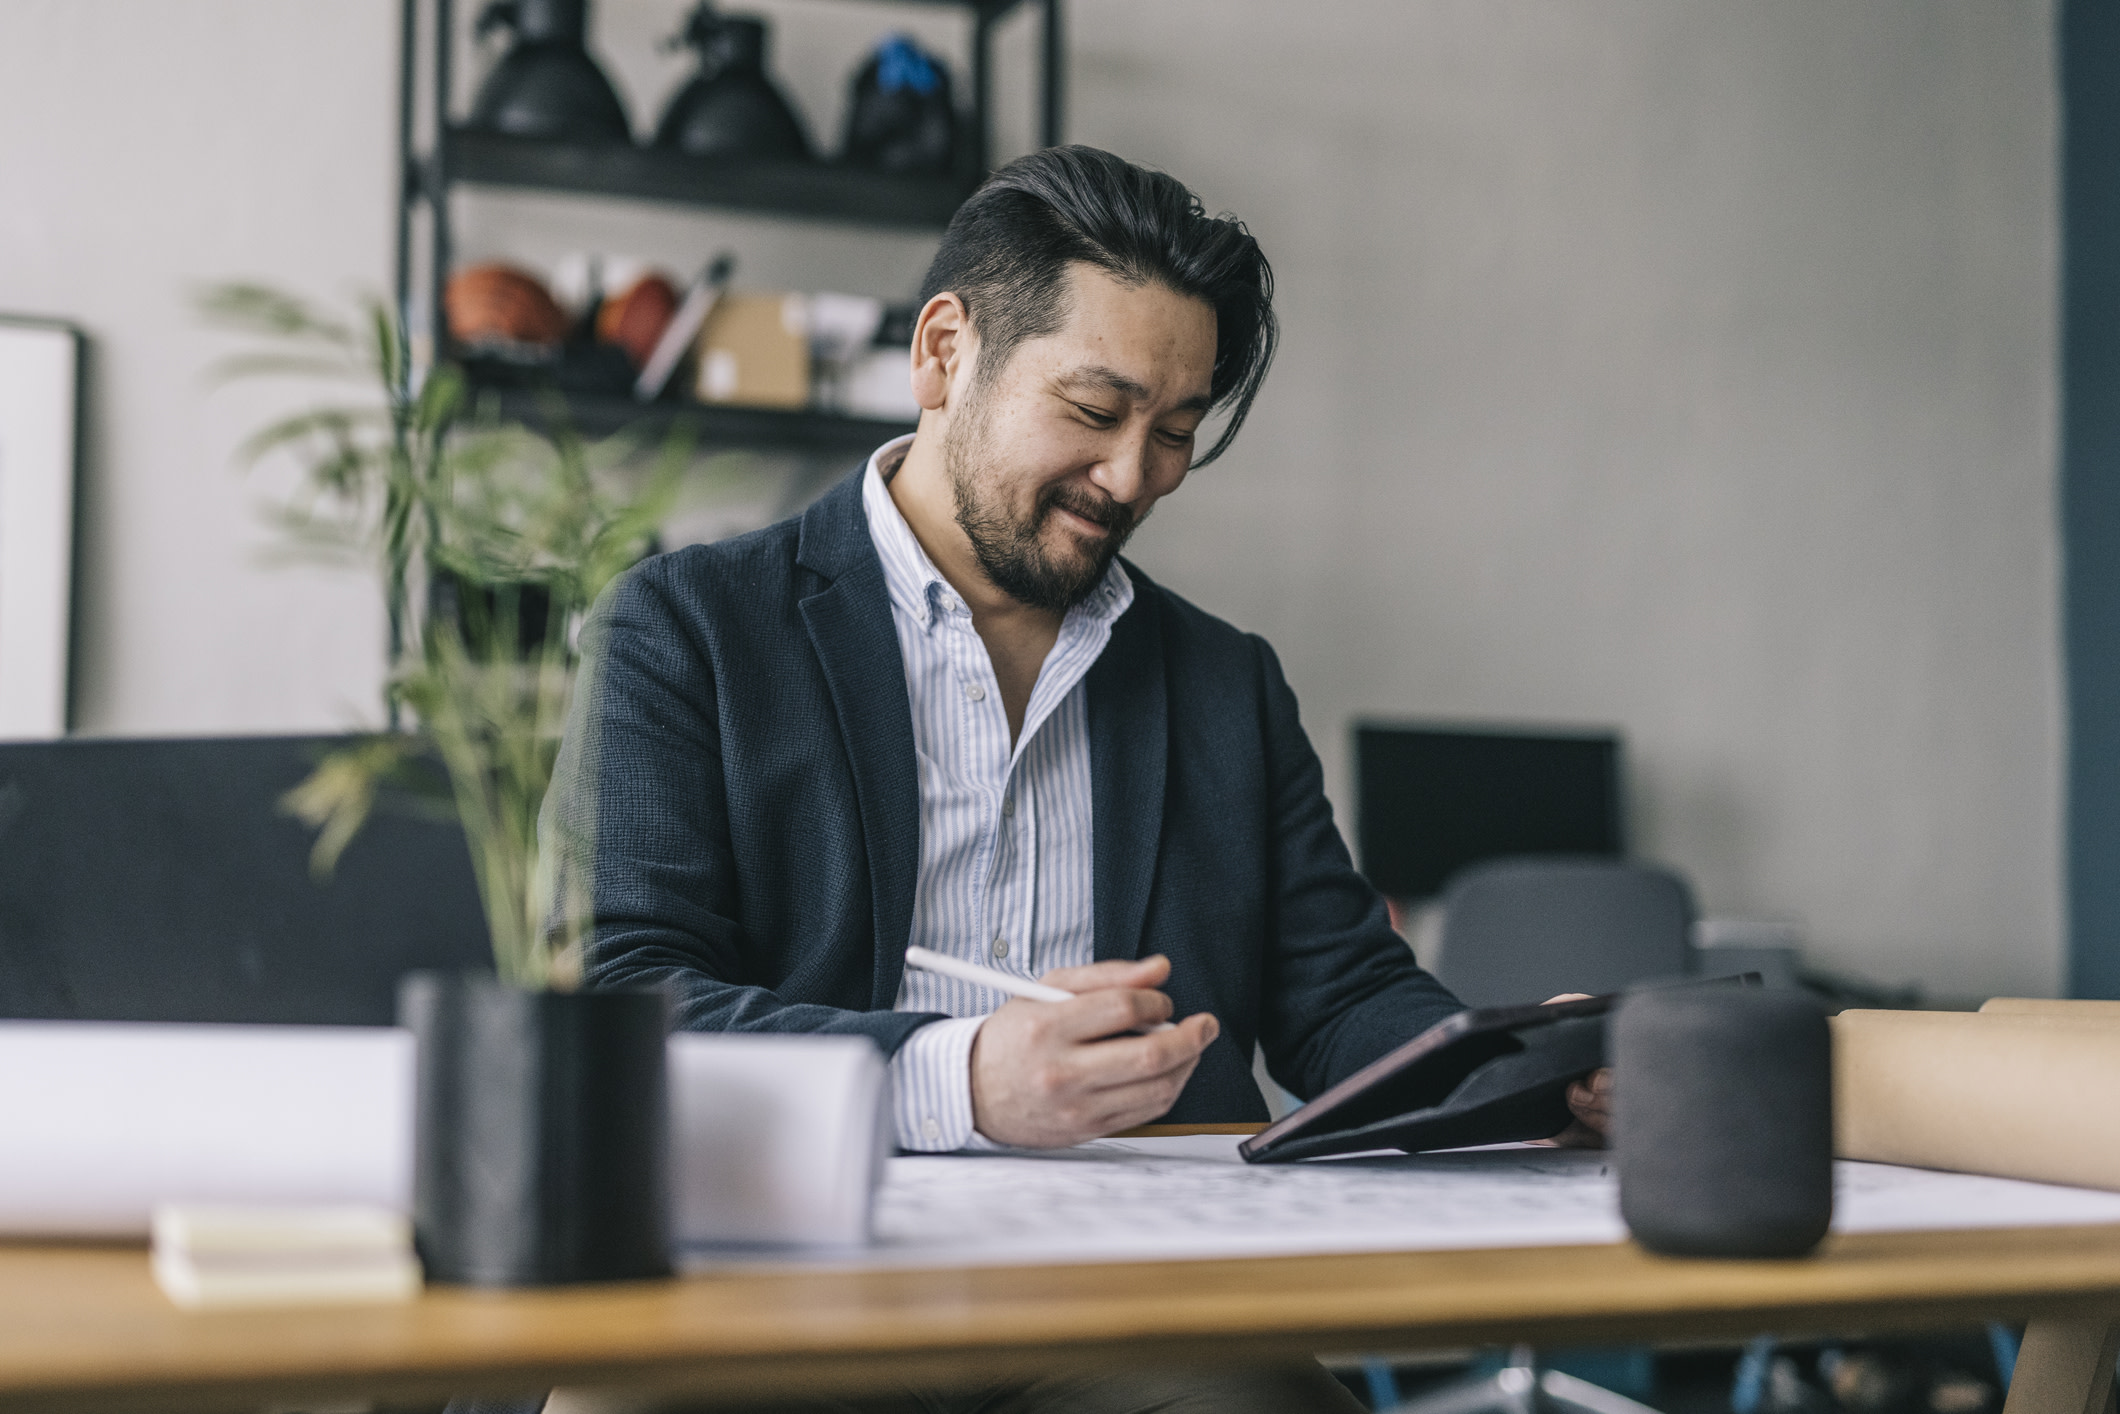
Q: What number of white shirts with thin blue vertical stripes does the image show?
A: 1